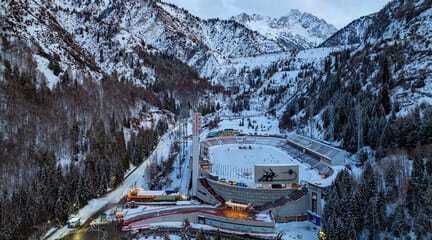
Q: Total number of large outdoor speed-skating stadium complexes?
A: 1